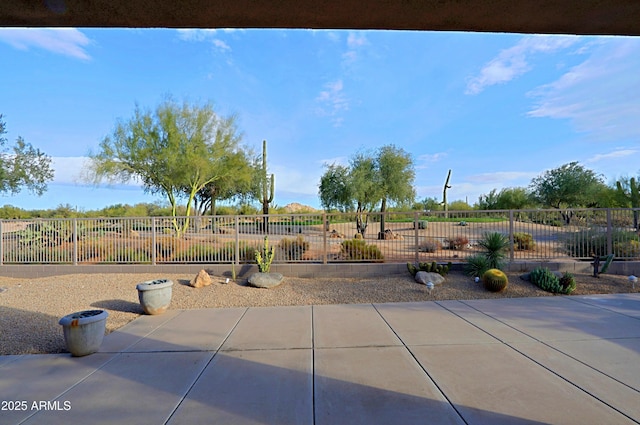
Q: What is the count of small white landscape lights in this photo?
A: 4